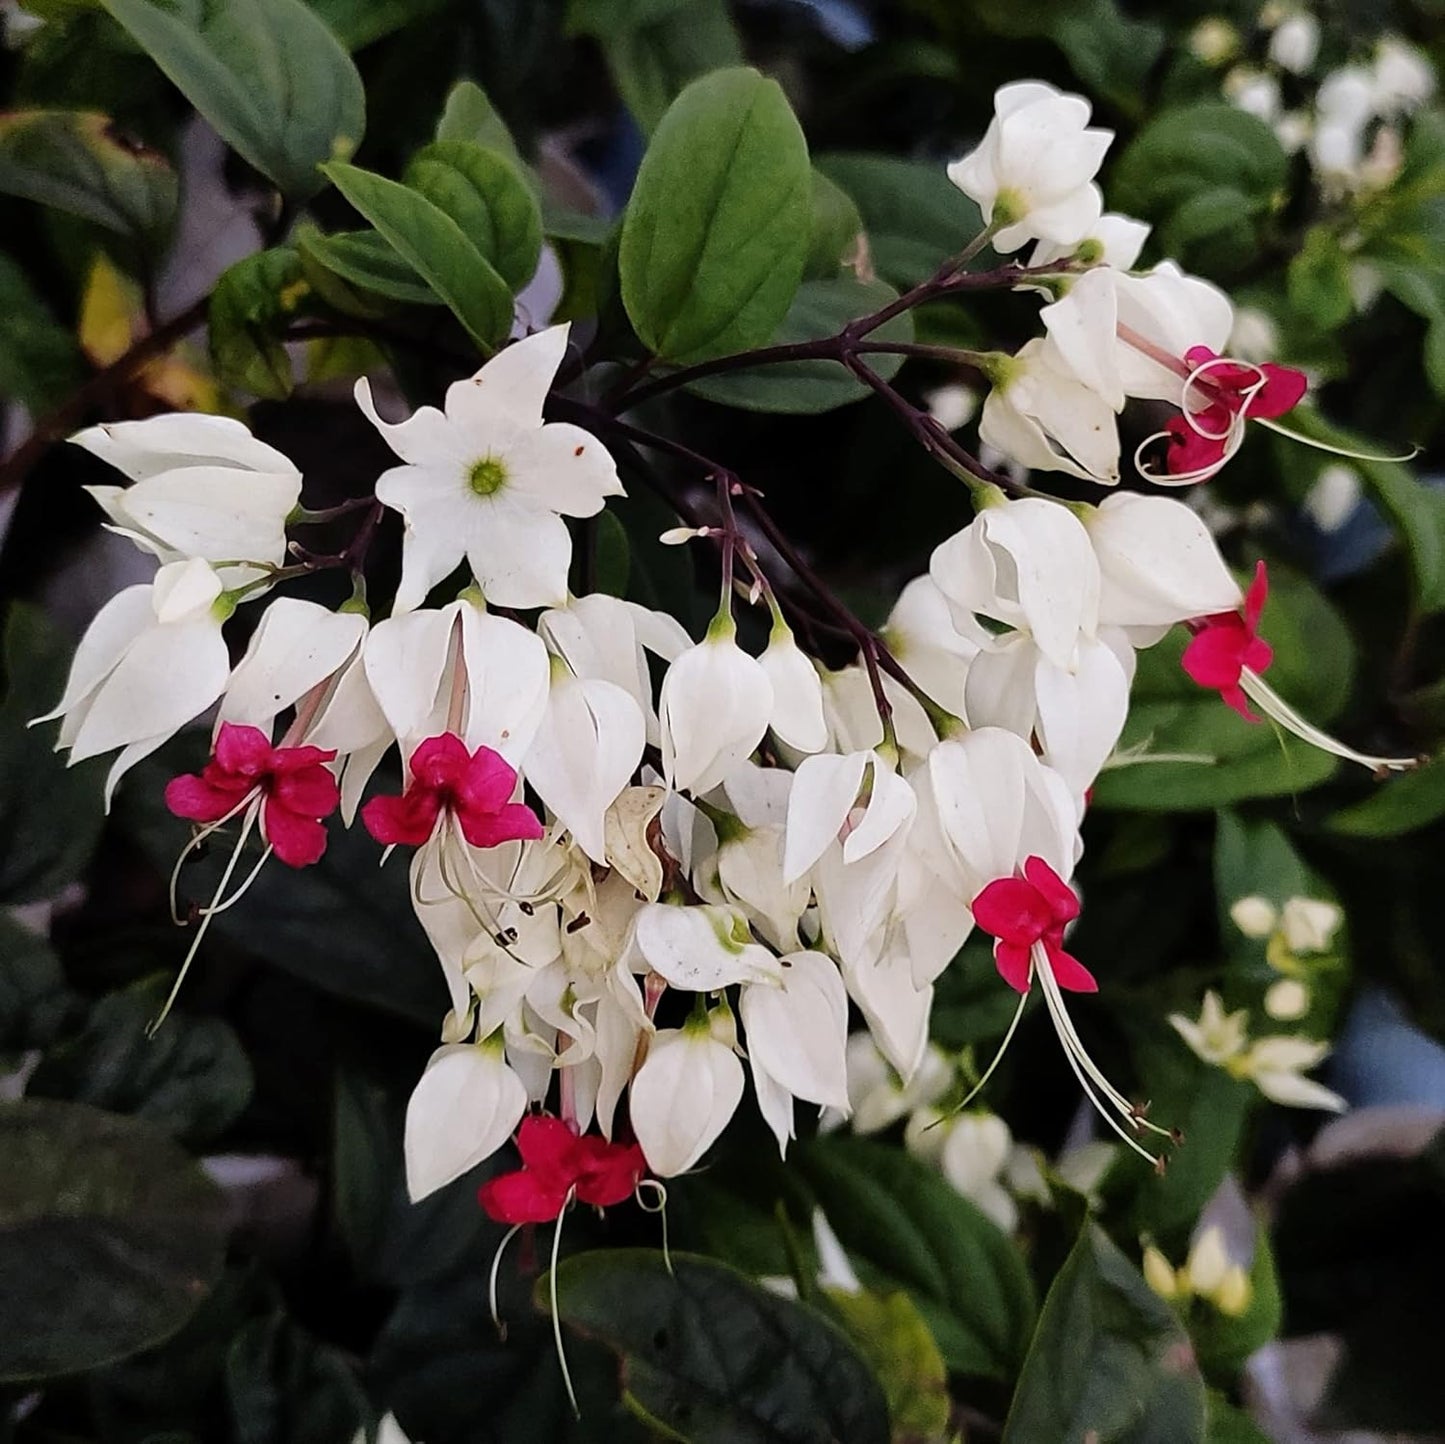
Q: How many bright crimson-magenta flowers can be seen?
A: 6